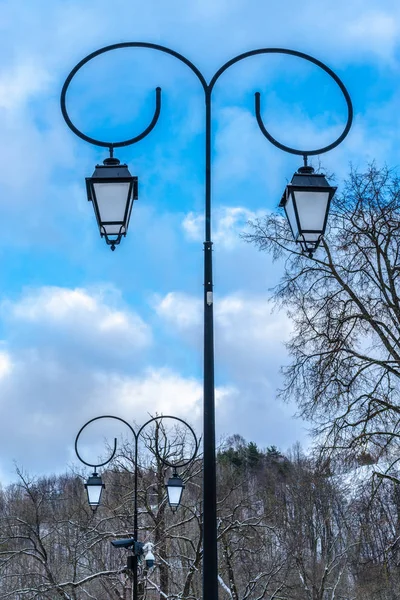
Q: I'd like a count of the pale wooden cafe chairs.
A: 0